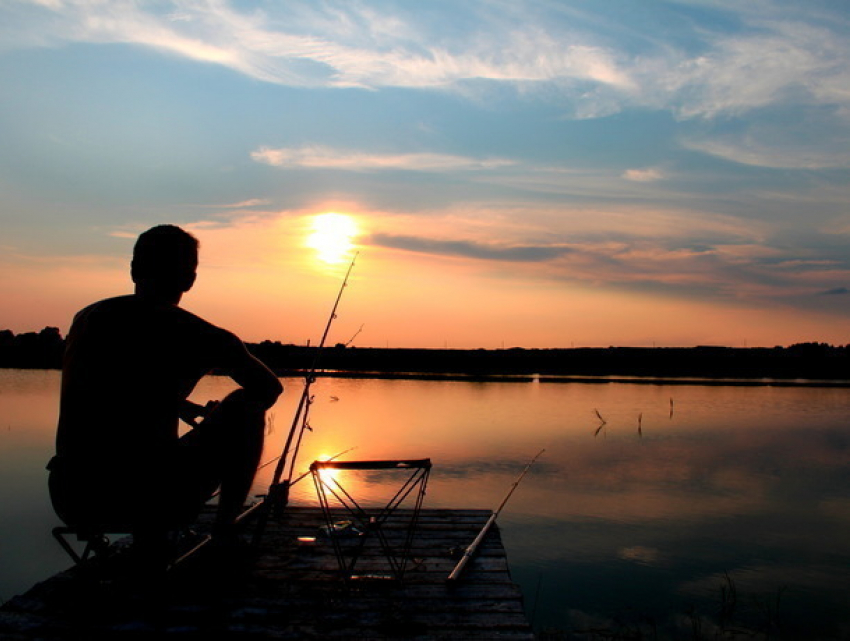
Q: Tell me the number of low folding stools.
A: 2